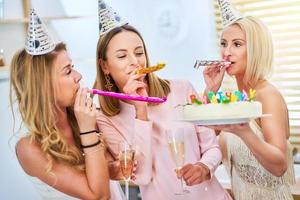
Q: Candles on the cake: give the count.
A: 13